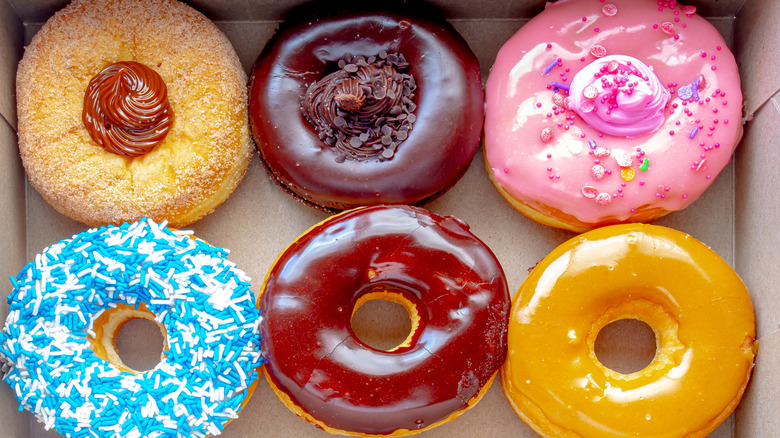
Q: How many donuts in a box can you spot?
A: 6